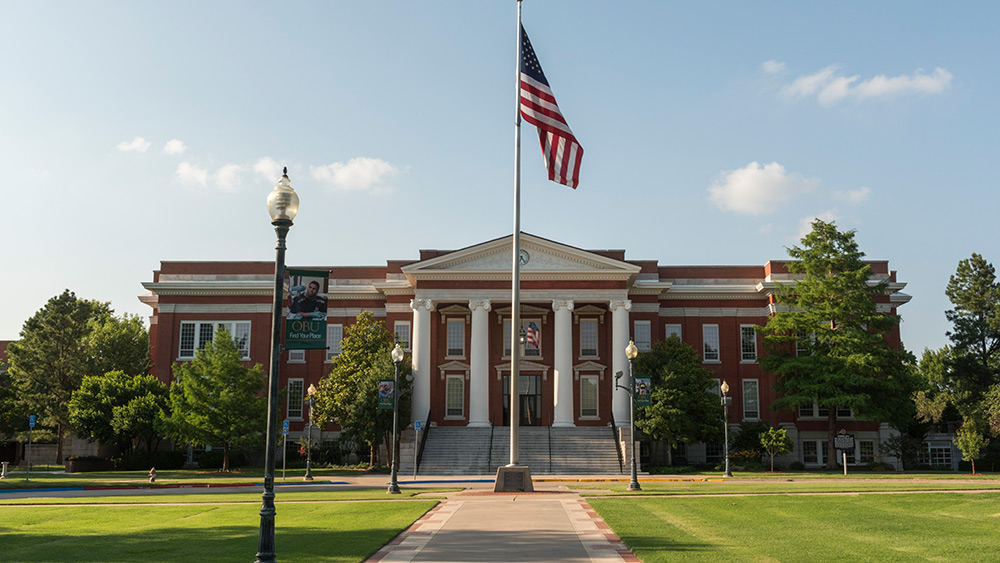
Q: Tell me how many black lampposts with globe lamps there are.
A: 5